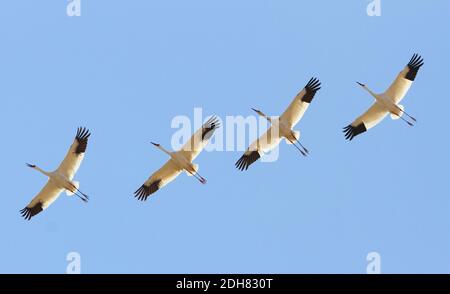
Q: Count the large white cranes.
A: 4